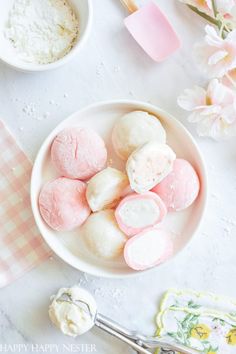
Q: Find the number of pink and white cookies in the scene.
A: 9